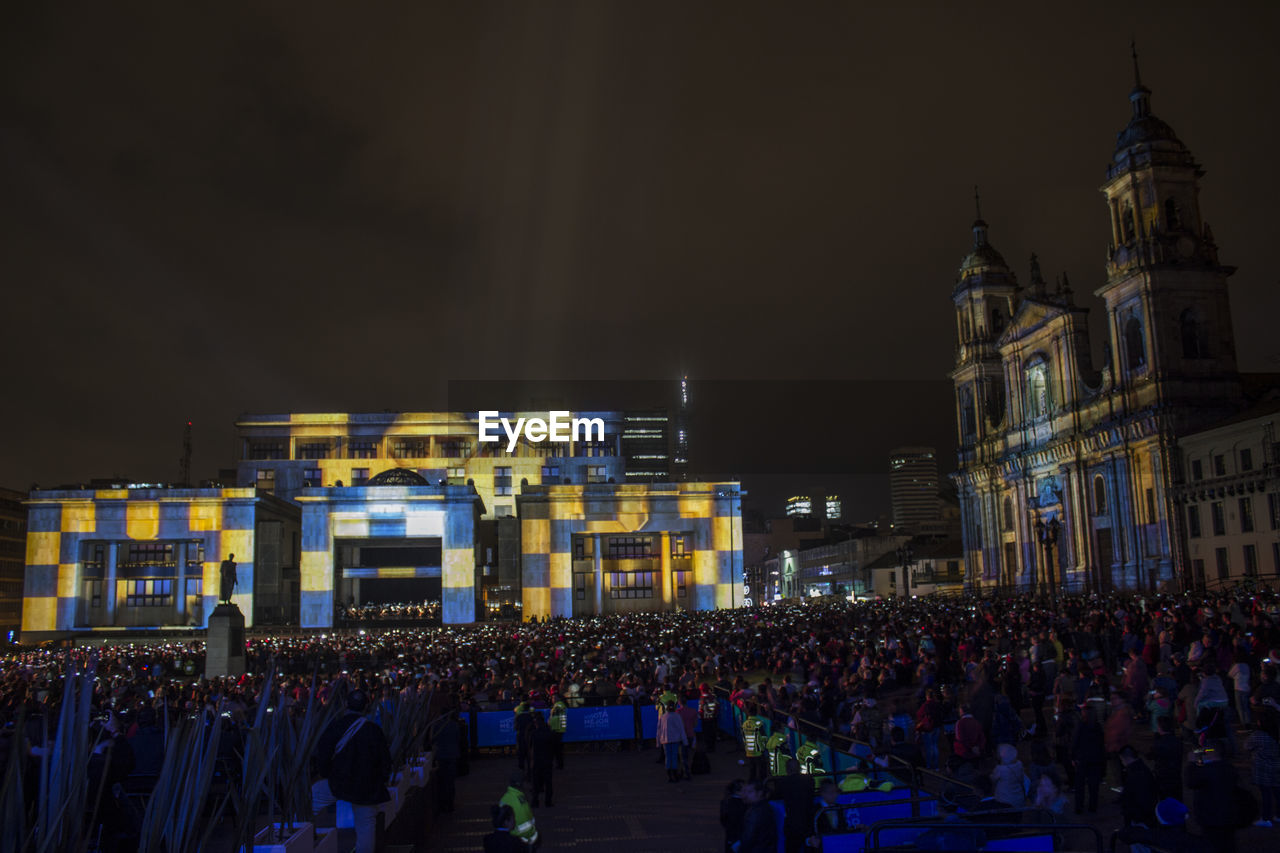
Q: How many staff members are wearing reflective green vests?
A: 8